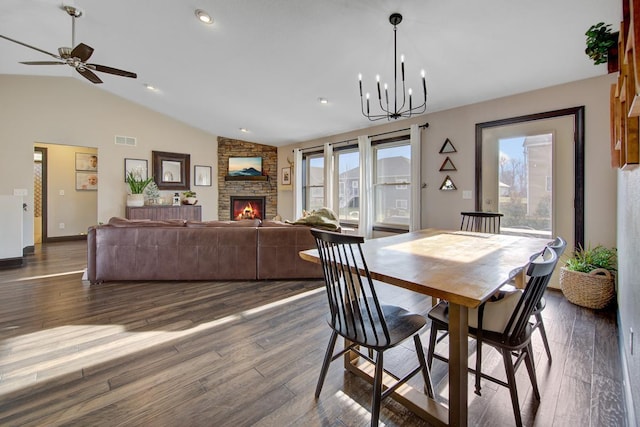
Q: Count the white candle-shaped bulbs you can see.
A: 7